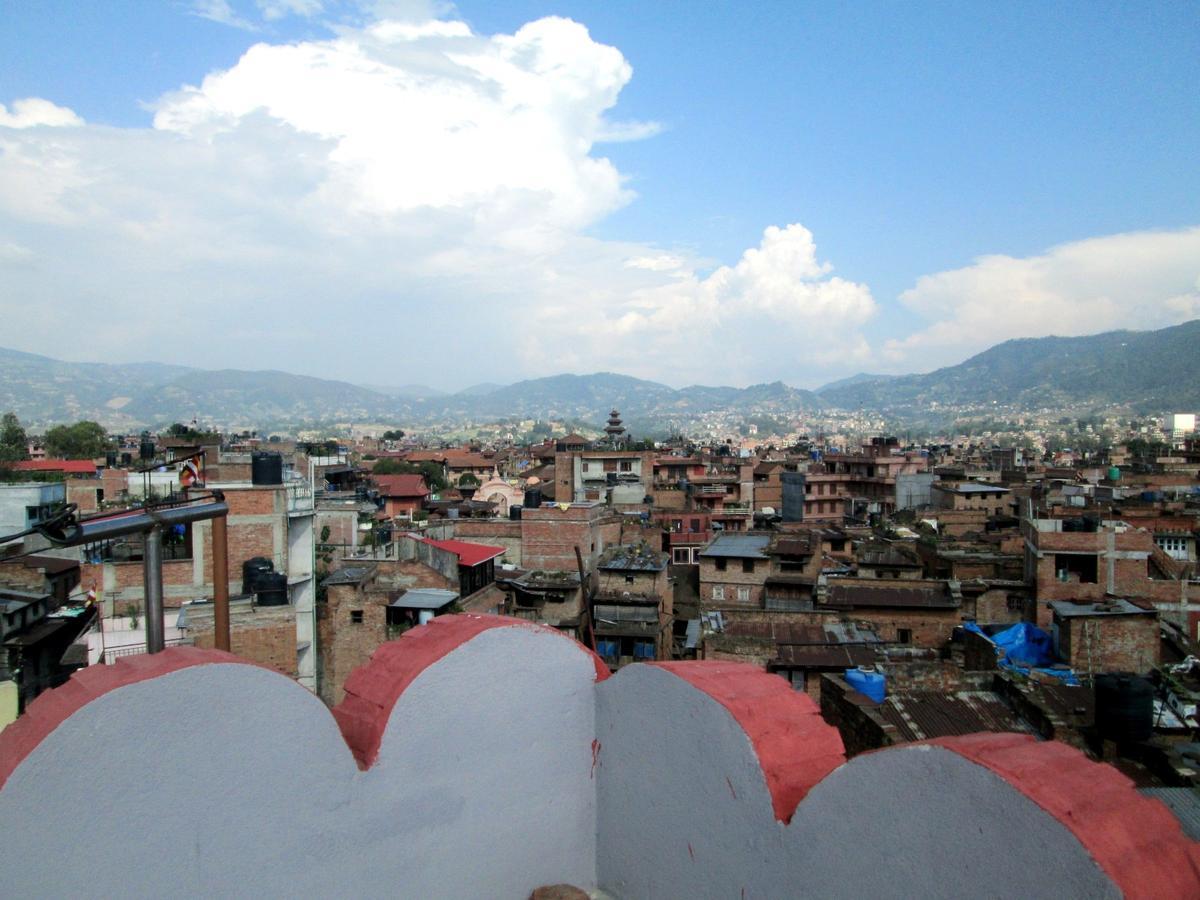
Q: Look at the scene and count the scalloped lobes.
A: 4